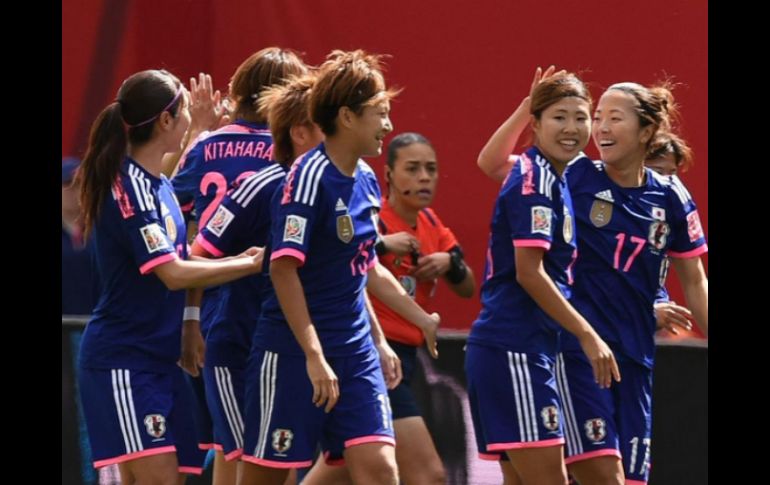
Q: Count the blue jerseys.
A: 7